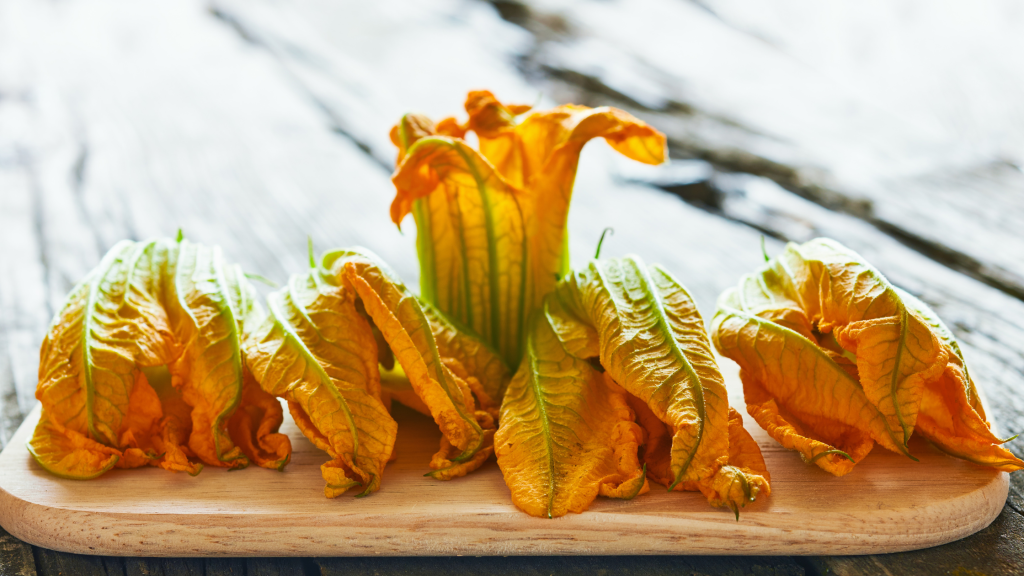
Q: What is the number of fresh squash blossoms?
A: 5